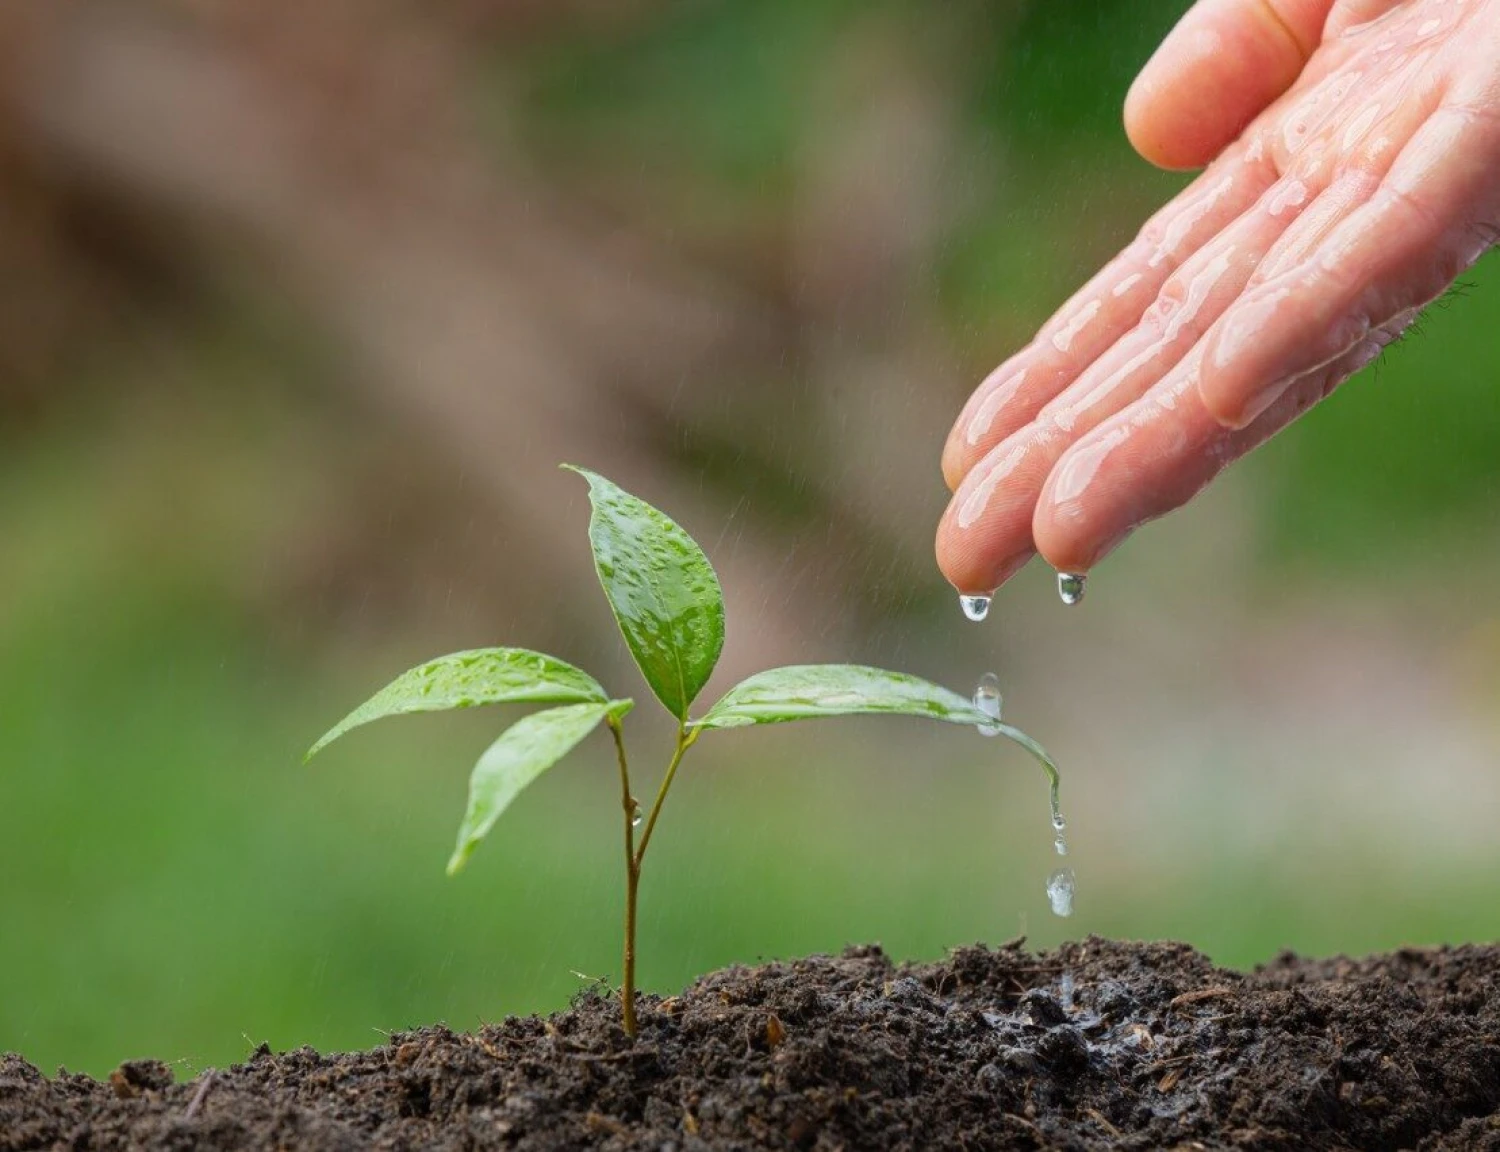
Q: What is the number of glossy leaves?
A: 4